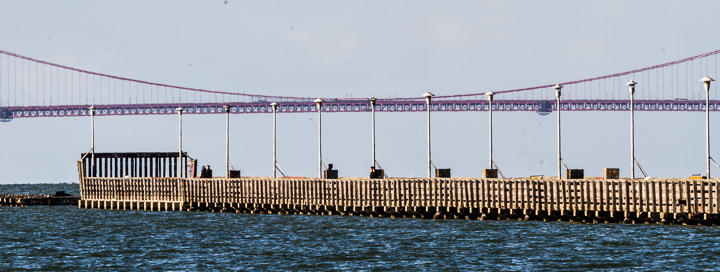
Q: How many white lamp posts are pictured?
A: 11